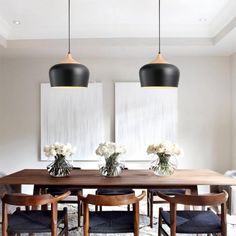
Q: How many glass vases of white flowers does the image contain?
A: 3